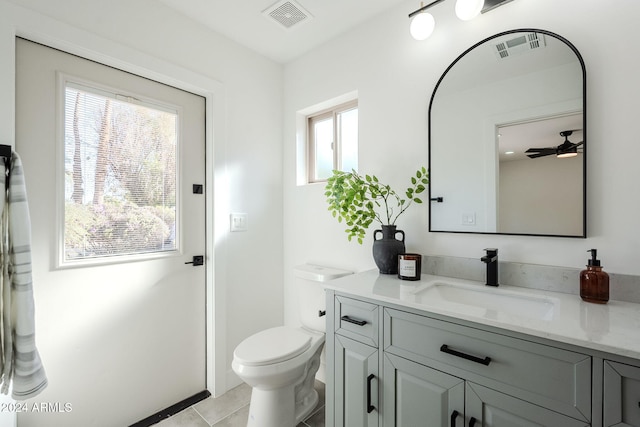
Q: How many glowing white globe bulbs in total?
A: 2